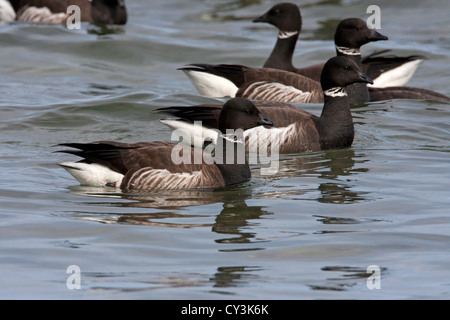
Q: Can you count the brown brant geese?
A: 5